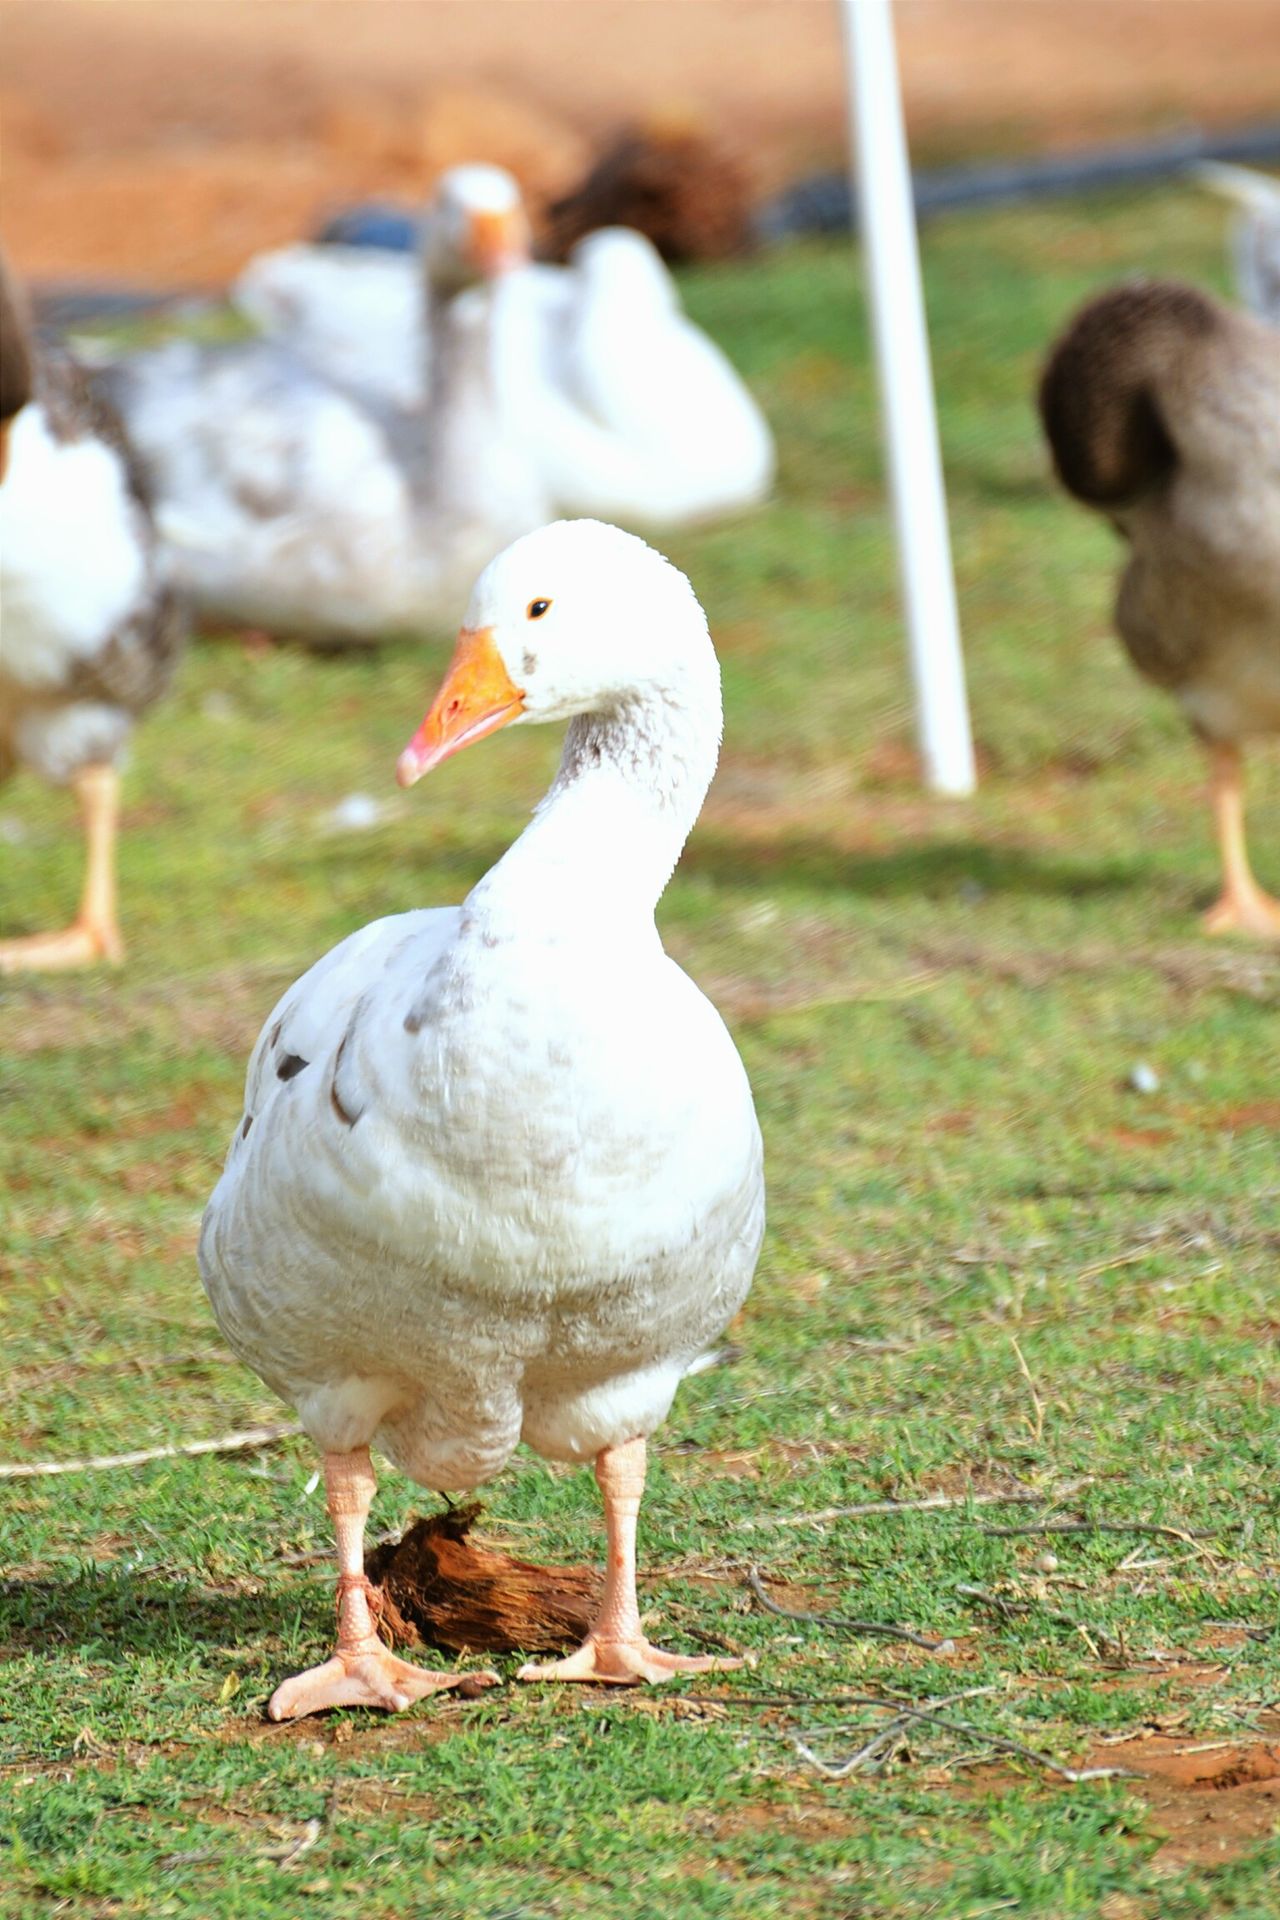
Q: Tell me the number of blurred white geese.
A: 2